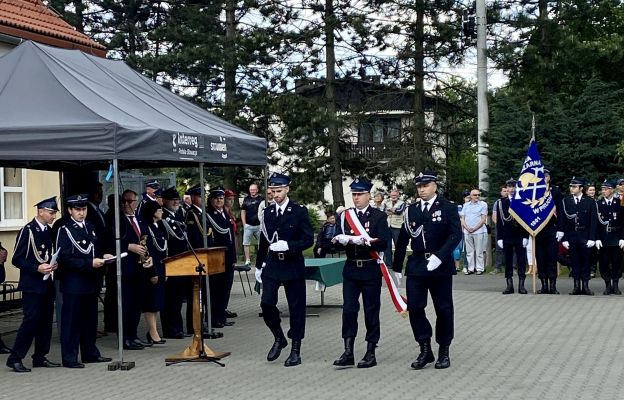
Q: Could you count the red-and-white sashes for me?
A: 1